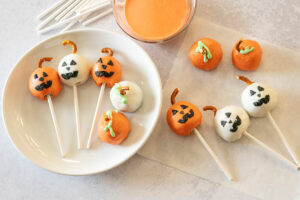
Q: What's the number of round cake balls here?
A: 10